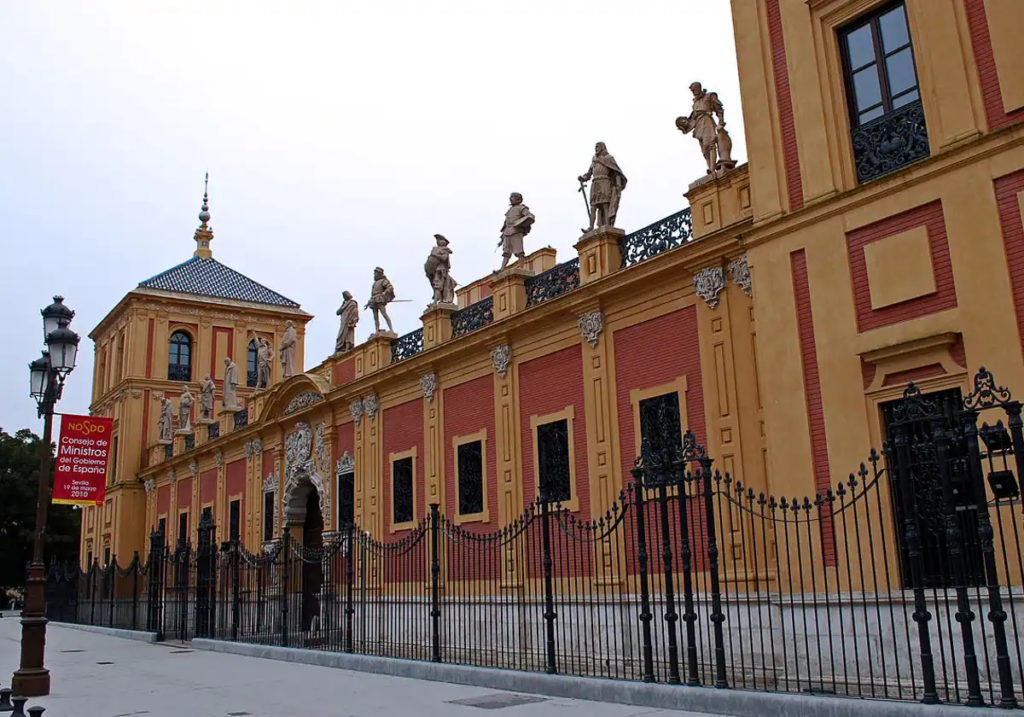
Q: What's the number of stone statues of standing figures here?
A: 12